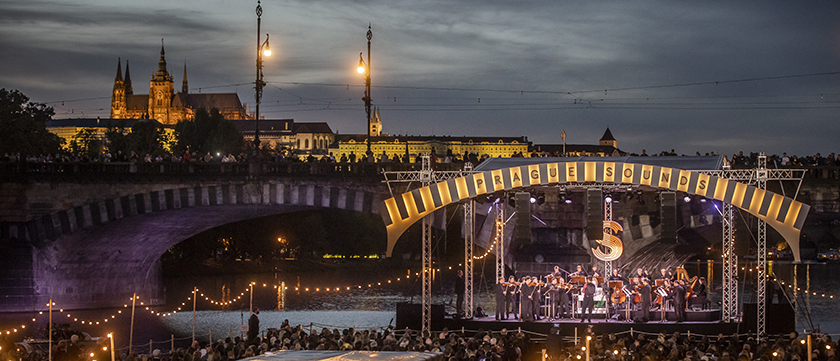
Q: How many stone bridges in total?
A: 1